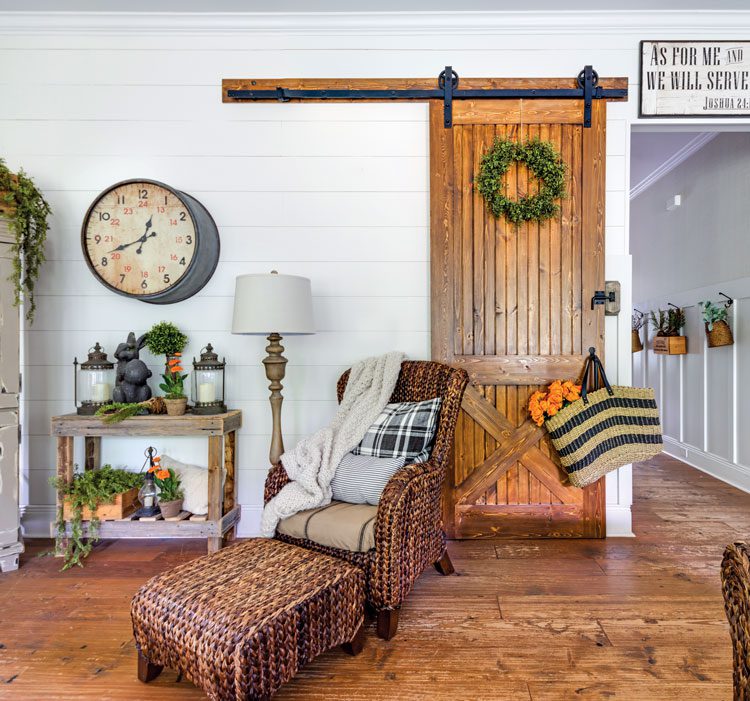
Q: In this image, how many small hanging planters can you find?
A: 3